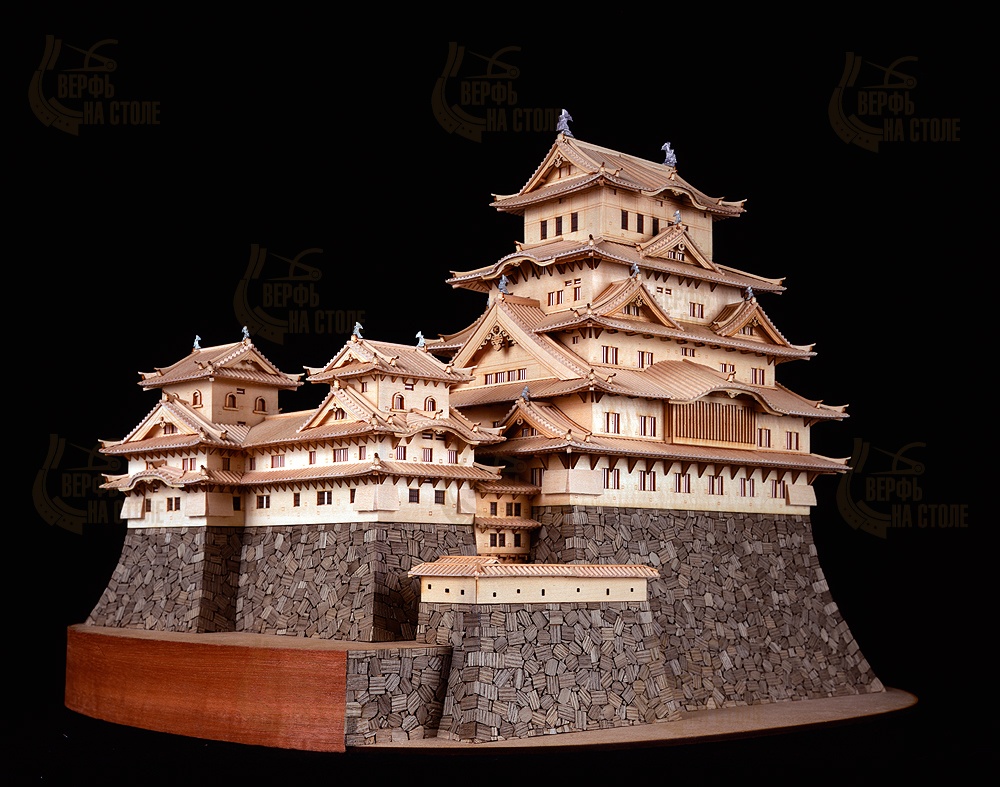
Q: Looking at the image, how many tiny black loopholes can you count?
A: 9